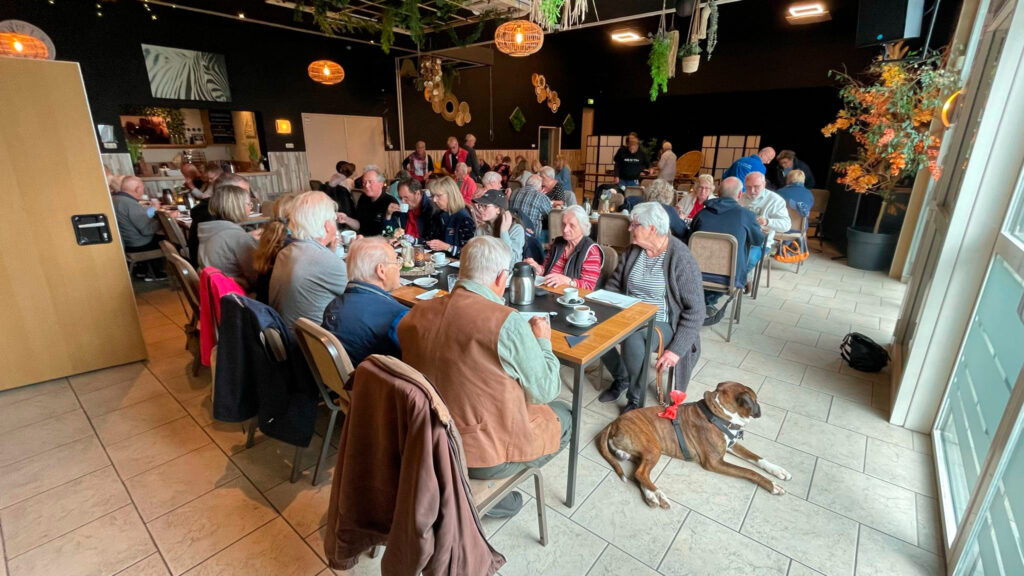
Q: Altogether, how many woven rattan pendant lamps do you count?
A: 3